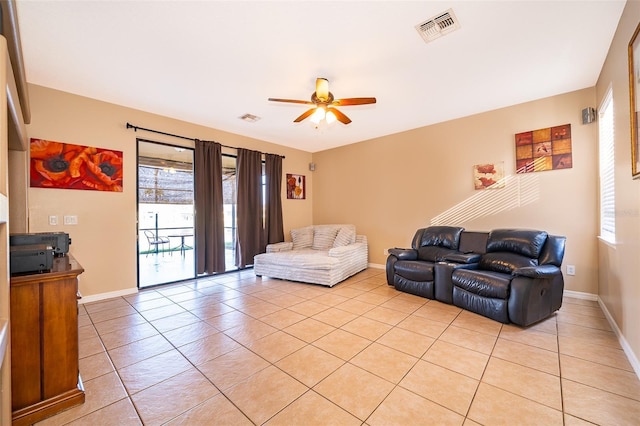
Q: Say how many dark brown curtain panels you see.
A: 3